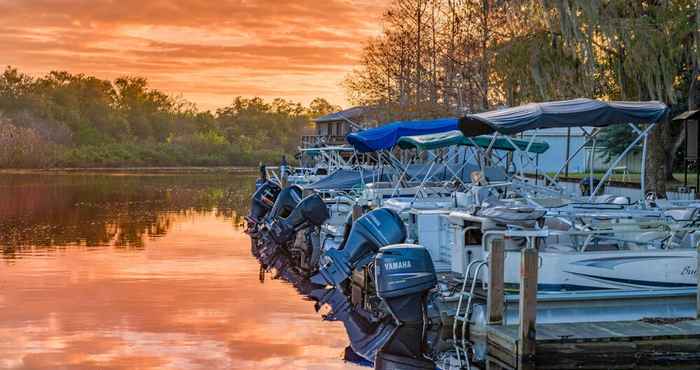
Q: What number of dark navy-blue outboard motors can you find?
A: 5